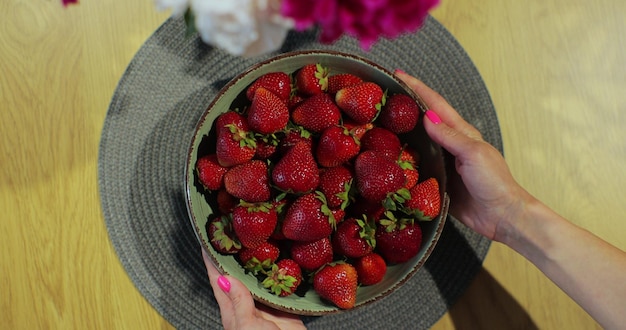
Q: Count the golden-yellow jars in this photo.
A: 0